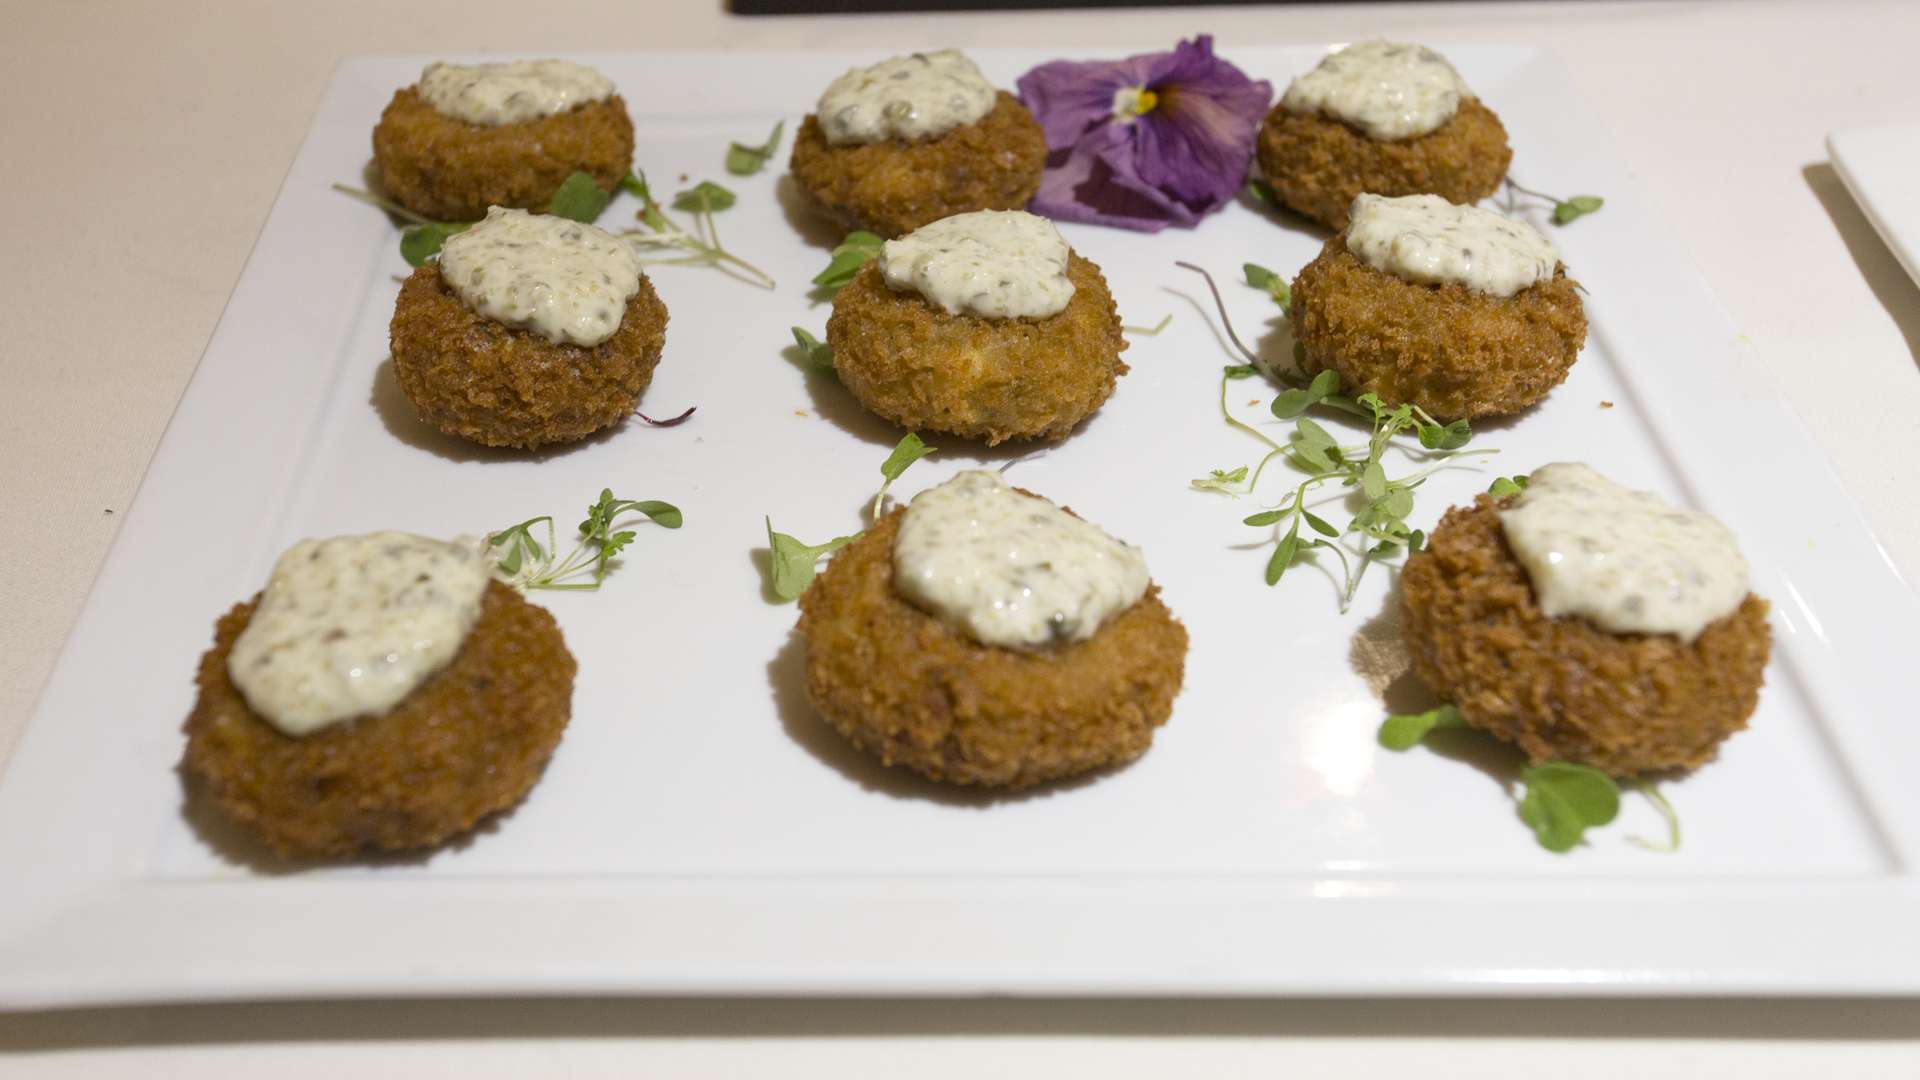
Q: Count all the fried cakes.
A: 9